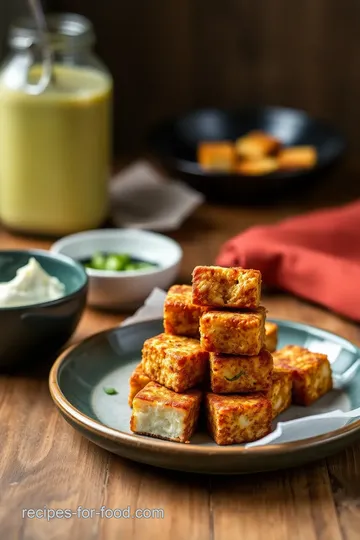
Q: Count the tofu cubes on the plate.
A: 11